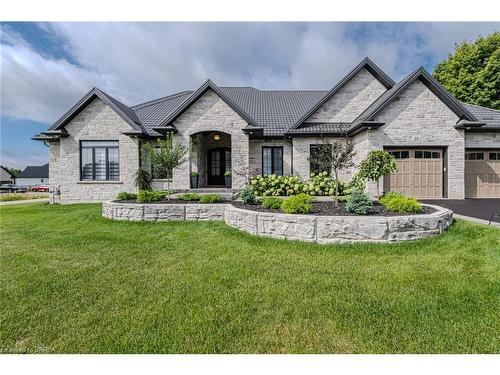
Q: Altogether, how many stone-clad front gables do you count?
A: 4